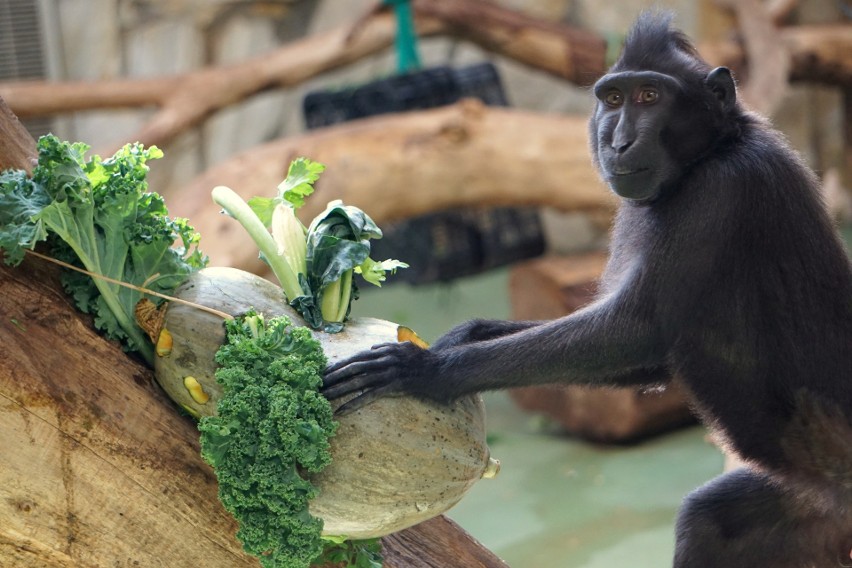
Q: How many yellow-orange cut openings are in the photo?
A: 3